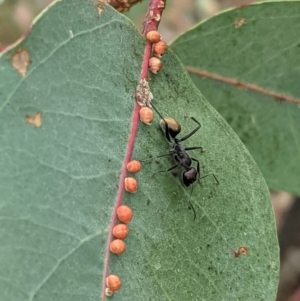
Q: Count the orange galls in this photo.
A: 10